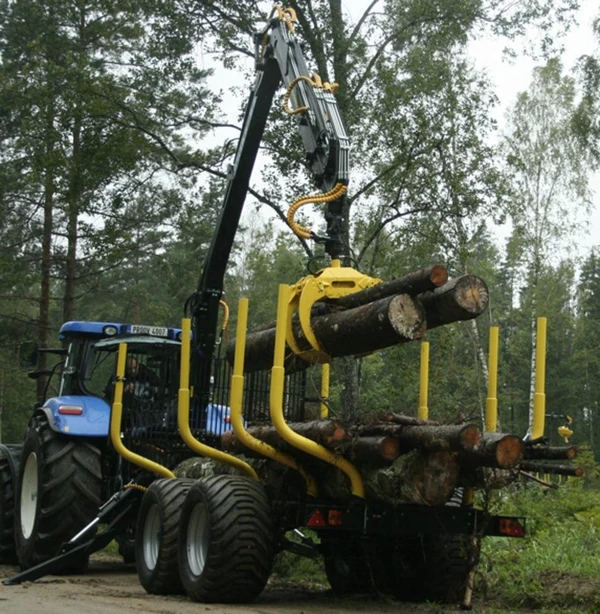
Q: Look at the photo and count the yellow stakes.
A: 8